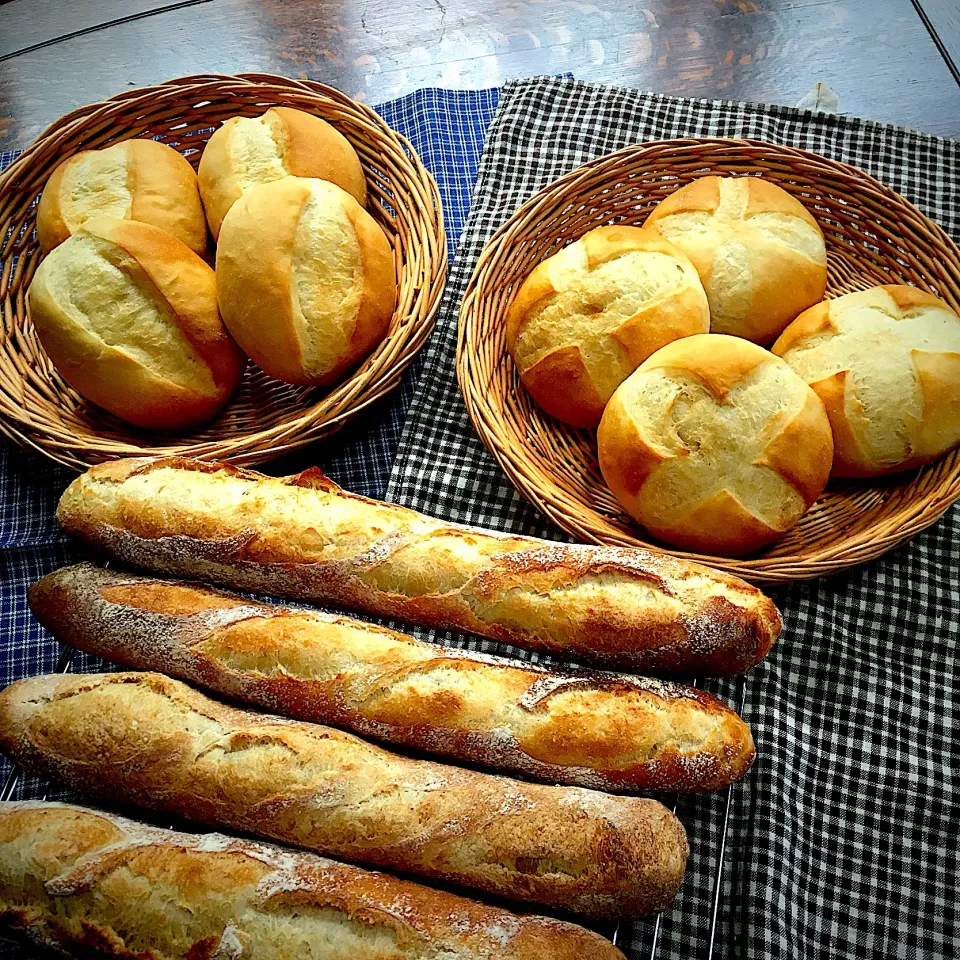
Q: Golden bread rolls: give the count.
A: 8